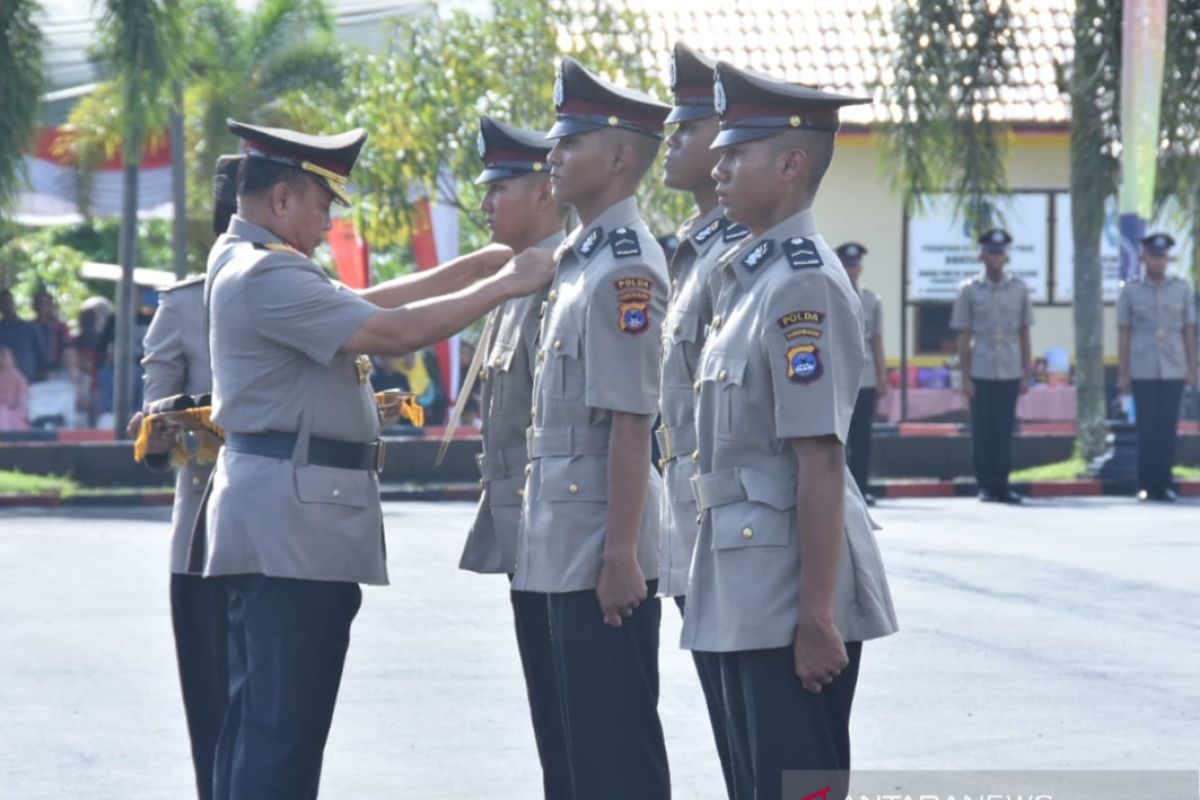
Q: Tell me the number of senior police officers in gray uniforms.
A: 1